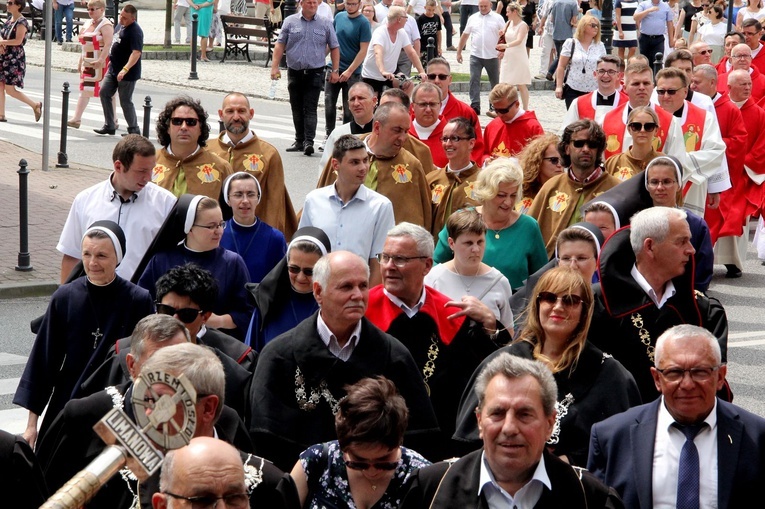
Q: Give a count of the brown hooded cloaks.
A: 8